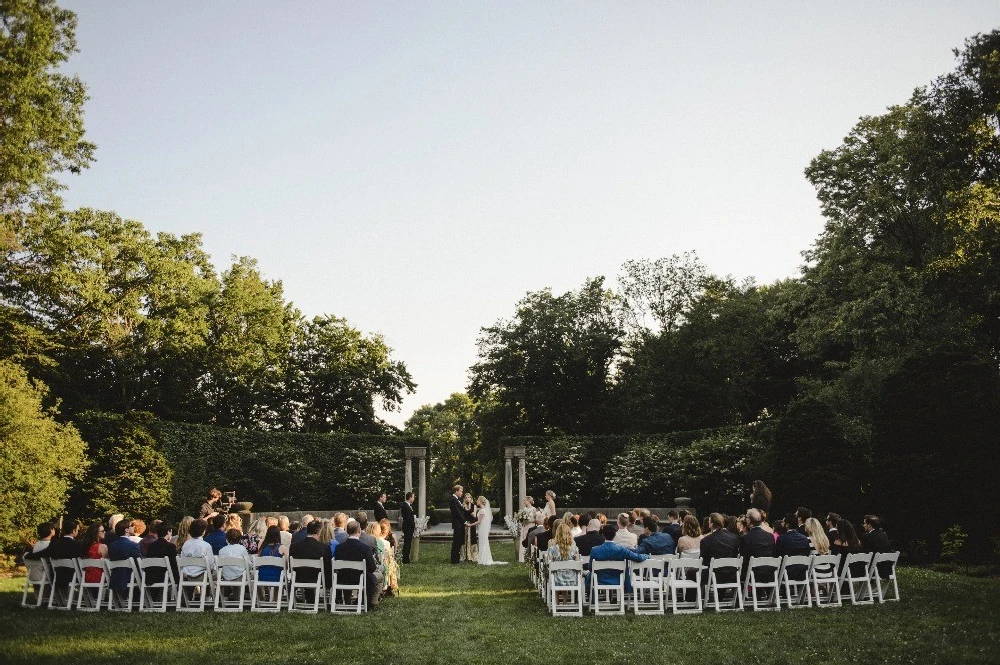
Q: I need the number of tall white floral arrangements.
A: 2